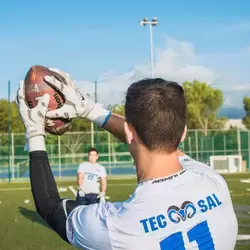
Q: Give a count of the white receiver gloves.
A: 4